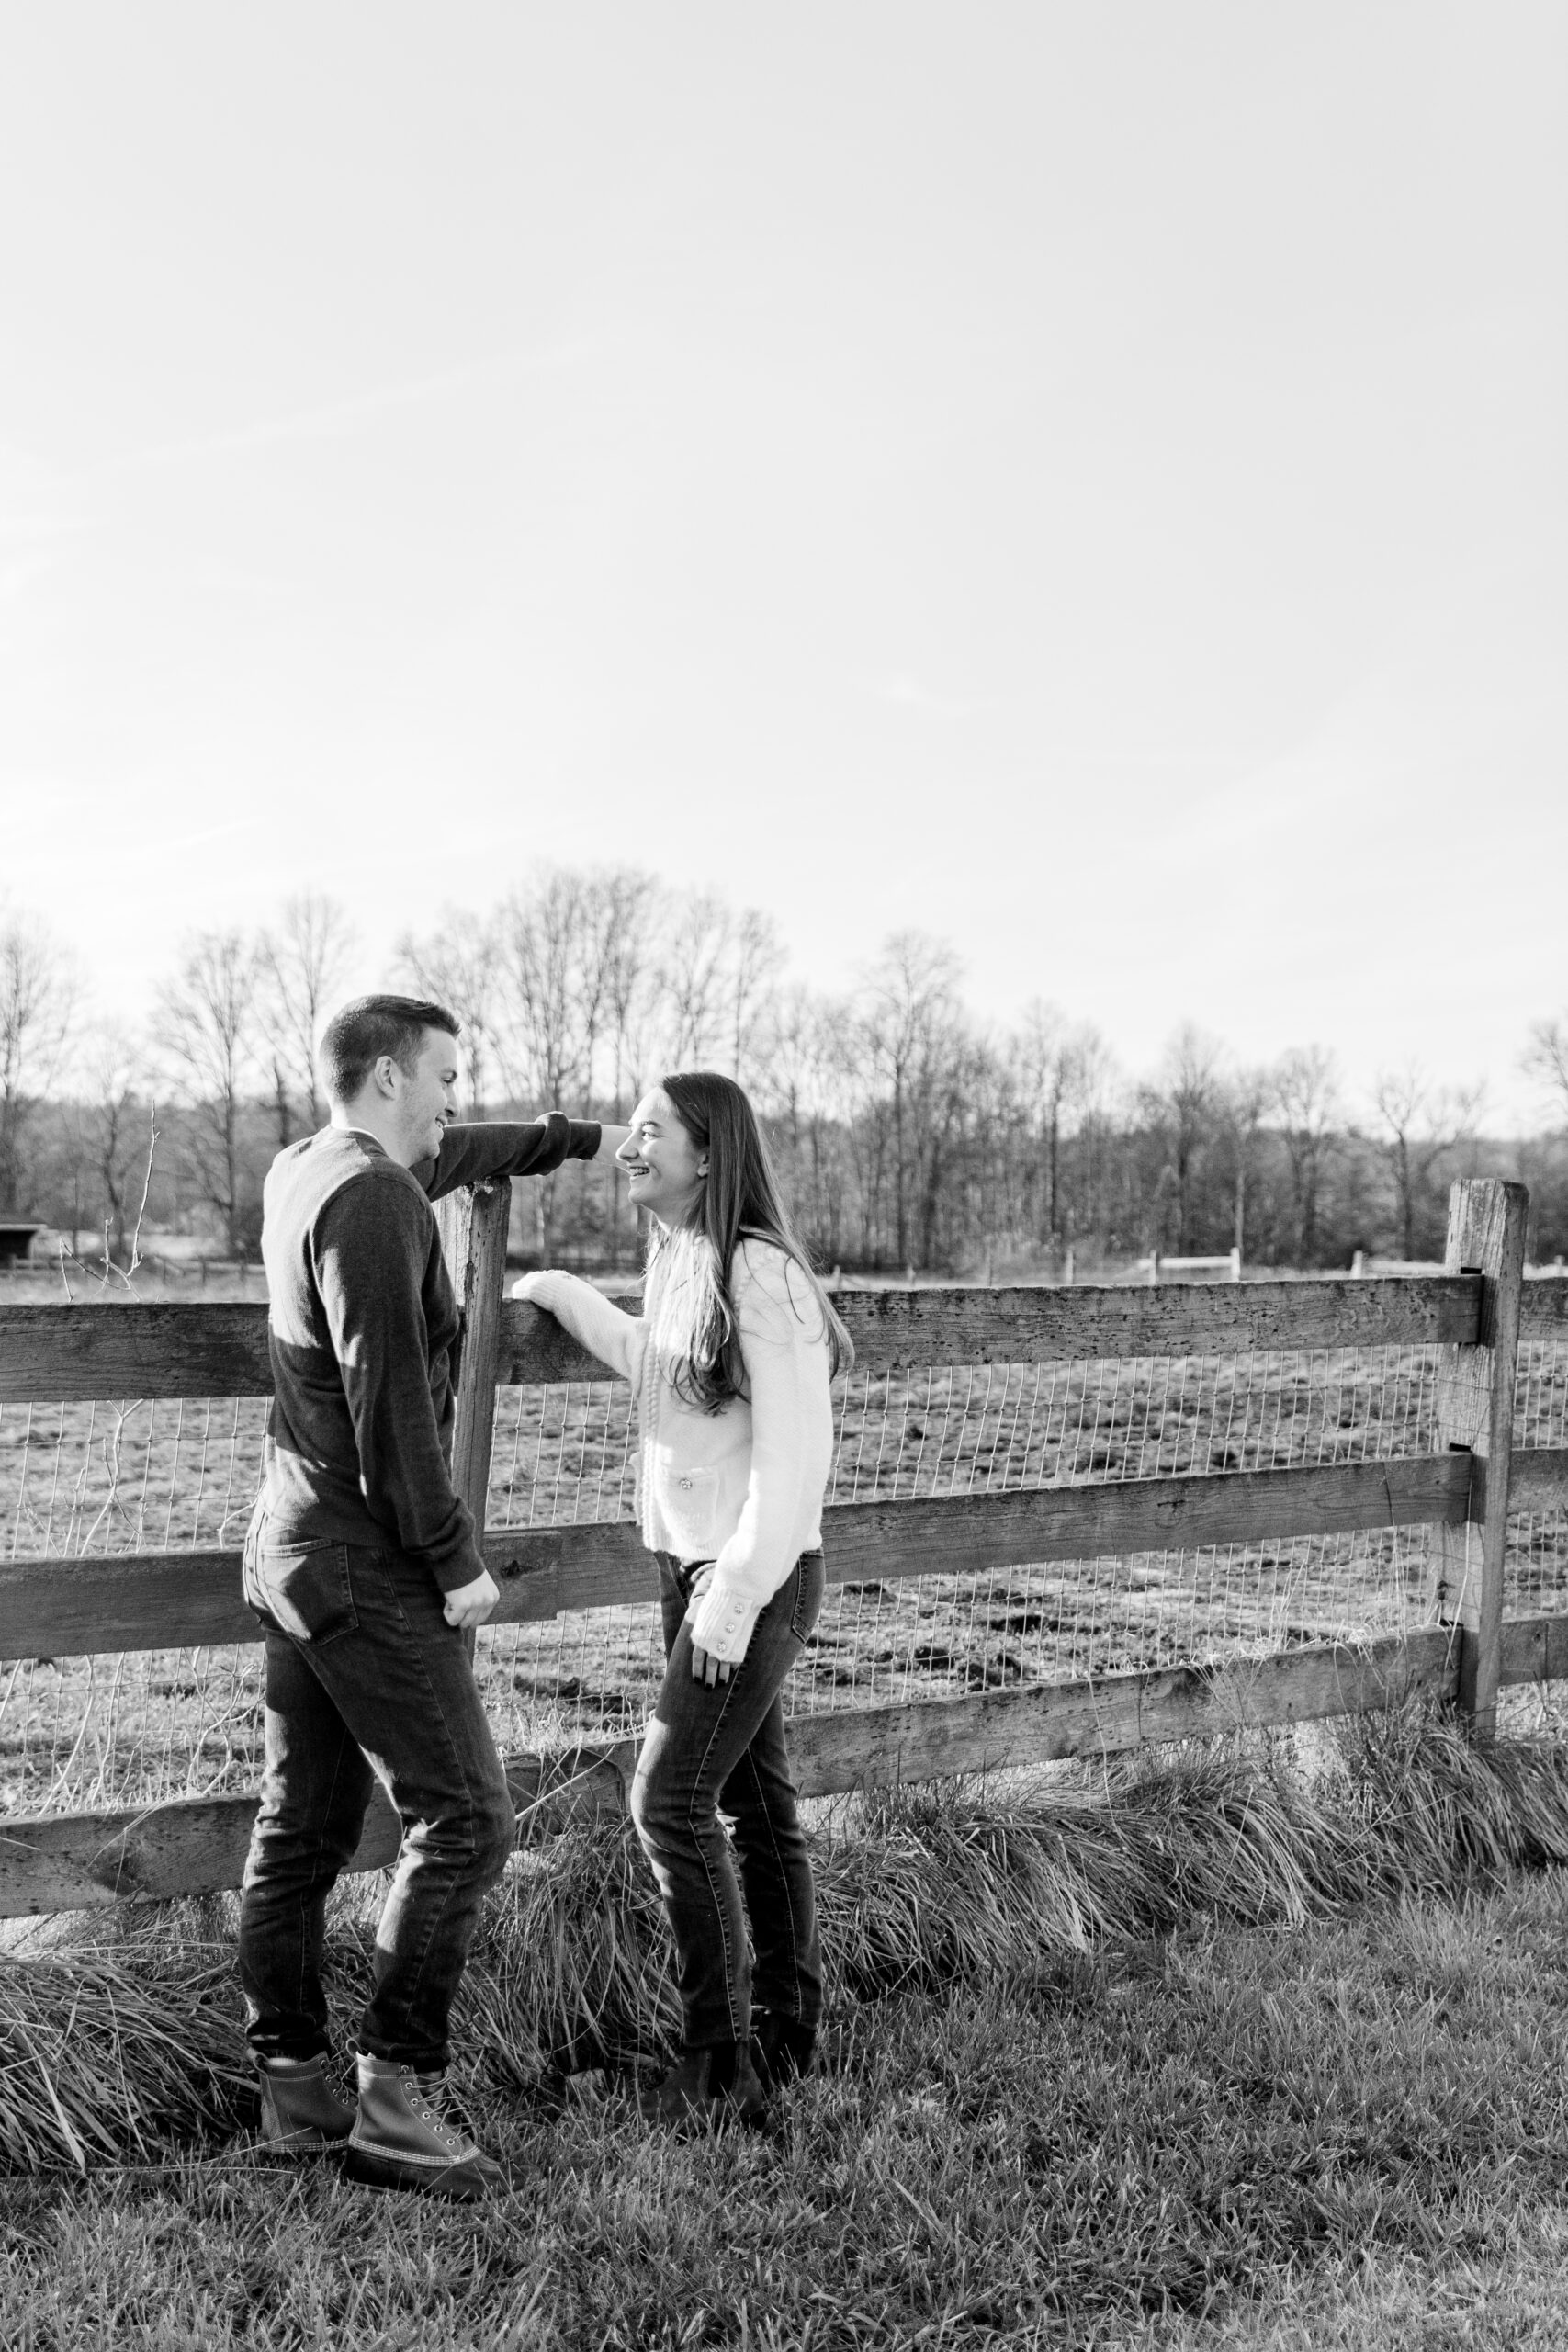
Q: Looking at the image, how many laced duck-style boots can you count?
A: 2